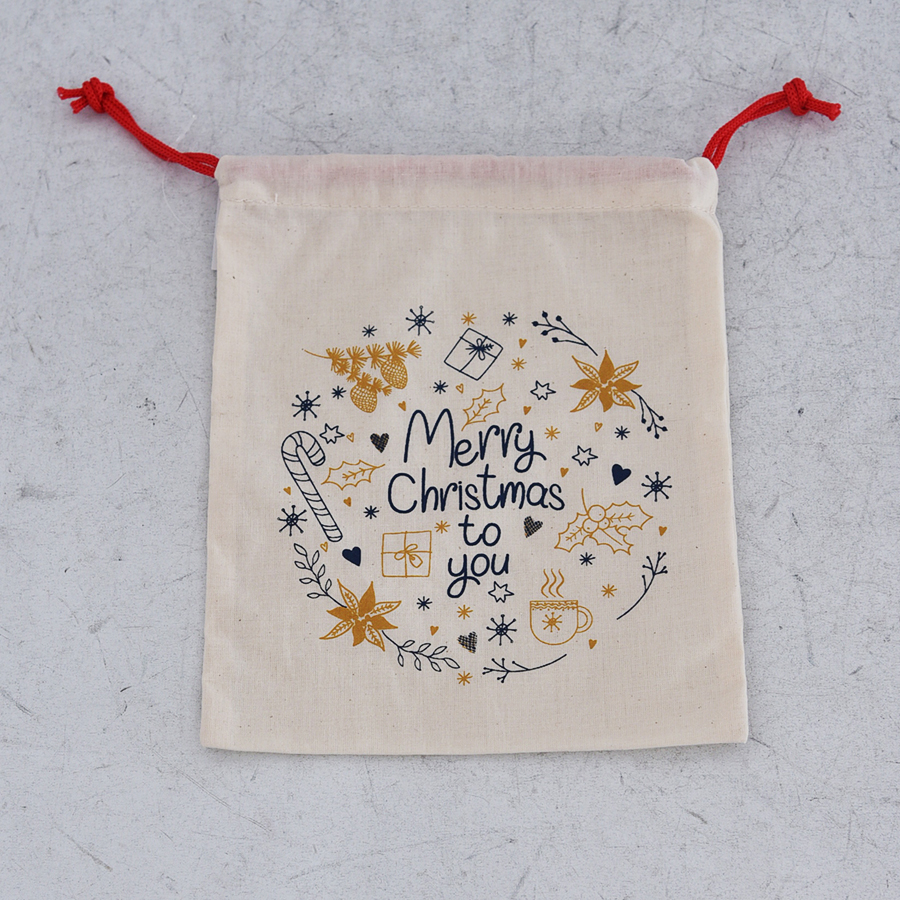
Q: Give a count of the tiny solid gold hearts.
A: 9